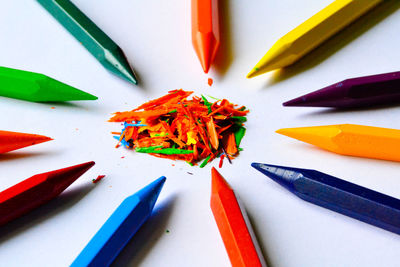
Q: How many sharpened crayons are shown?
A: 11